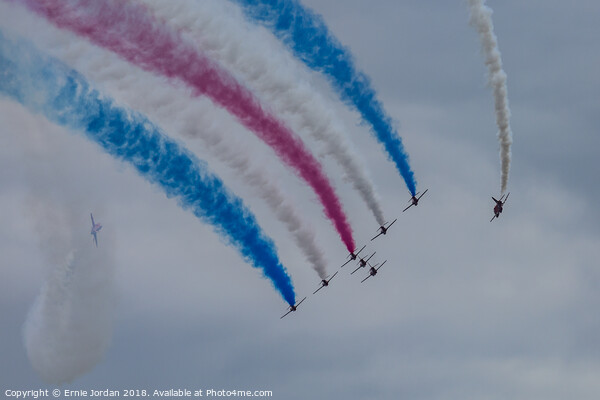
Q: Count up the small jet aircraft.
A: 9